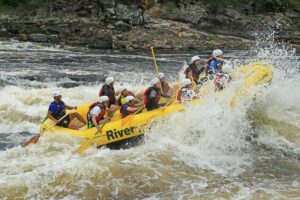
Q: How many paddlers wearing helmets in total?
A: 10